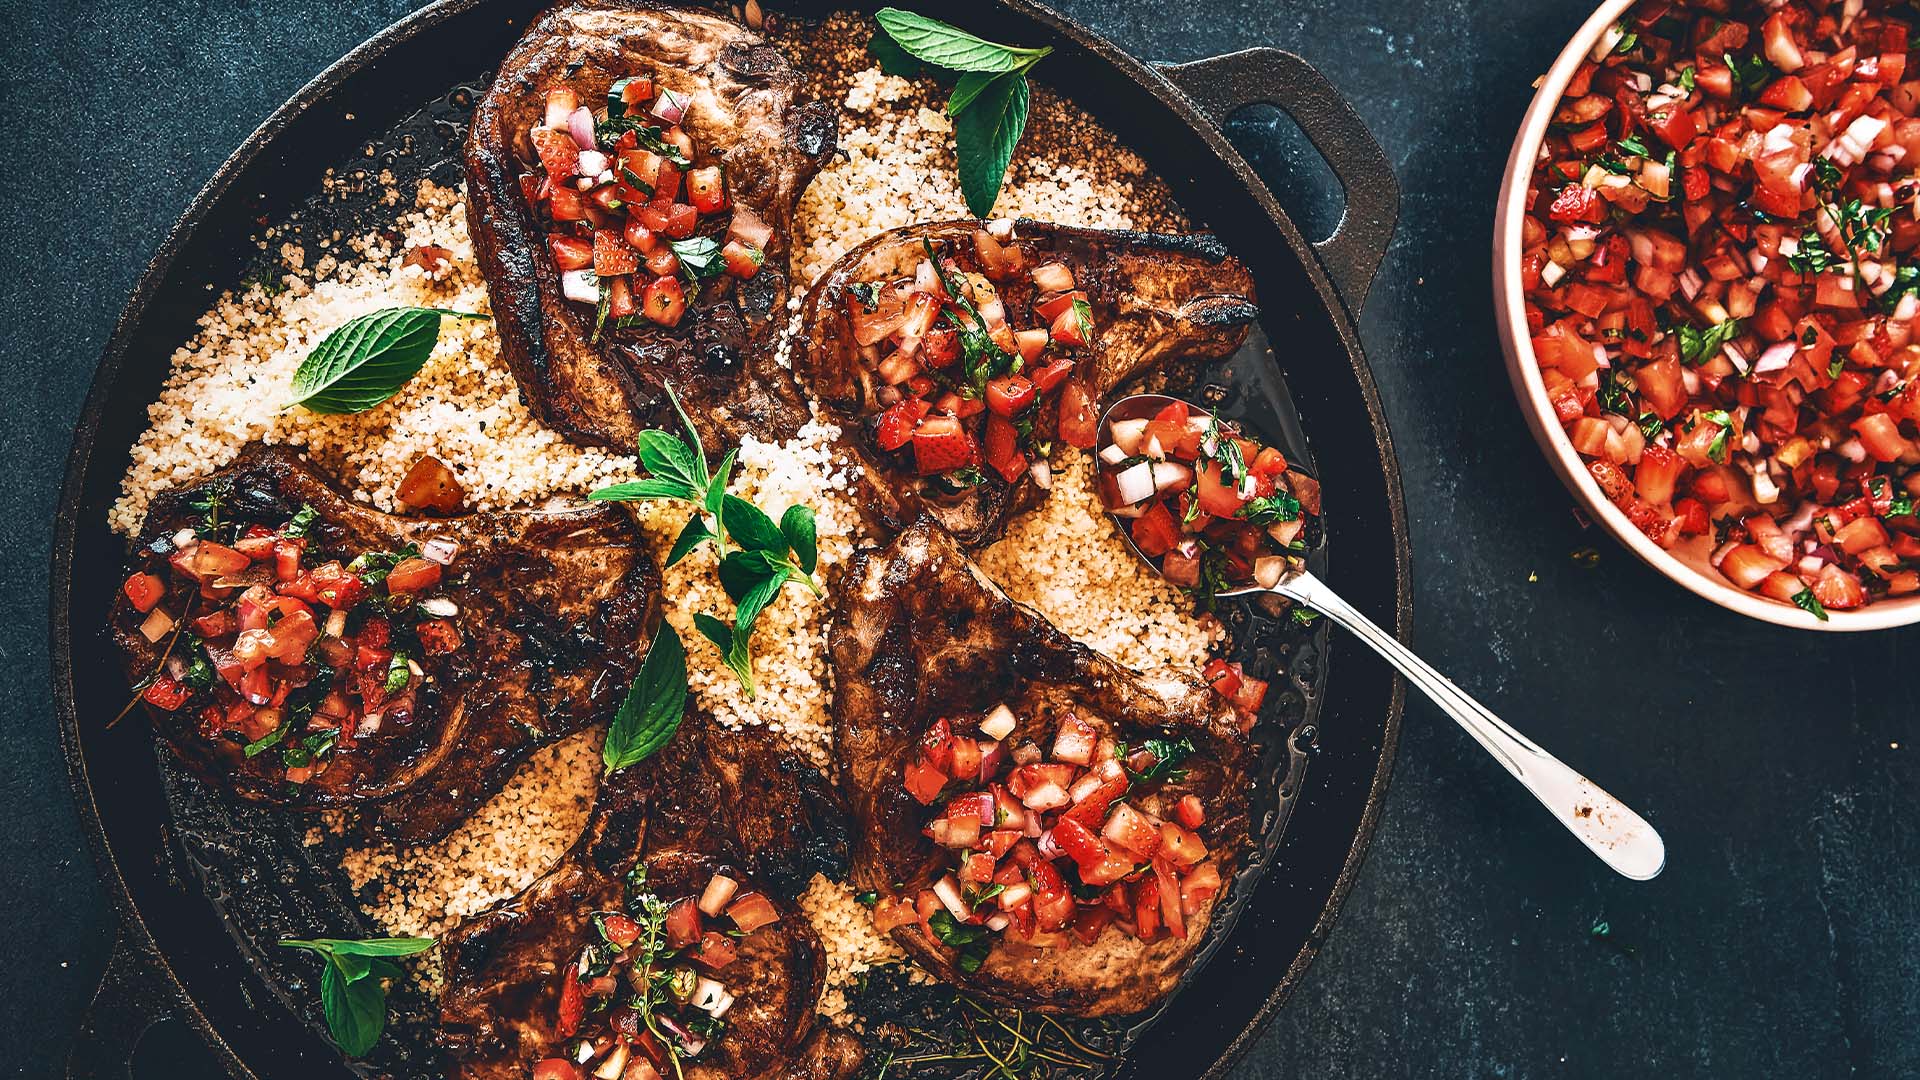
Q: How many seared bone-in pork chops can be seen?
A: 5